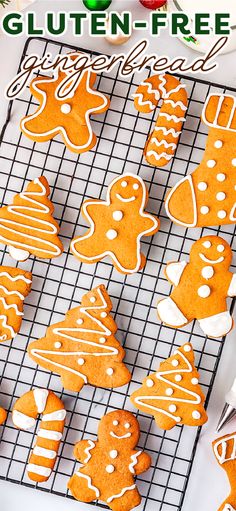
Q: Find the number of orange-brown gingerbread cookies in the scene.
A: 13